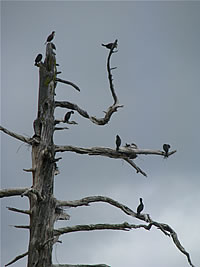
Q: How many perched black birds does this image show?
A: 7